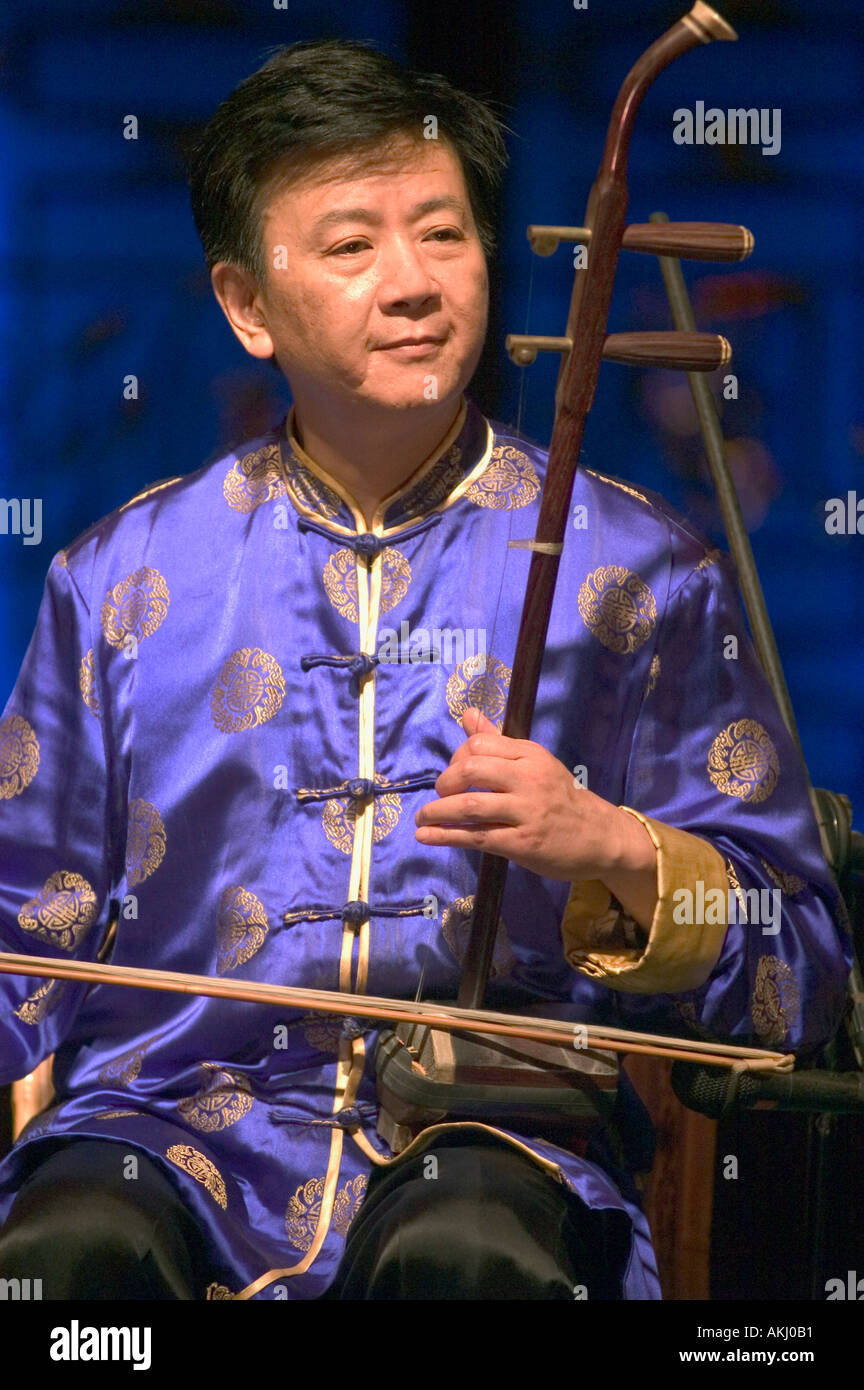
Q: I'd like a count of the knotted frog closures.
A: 6